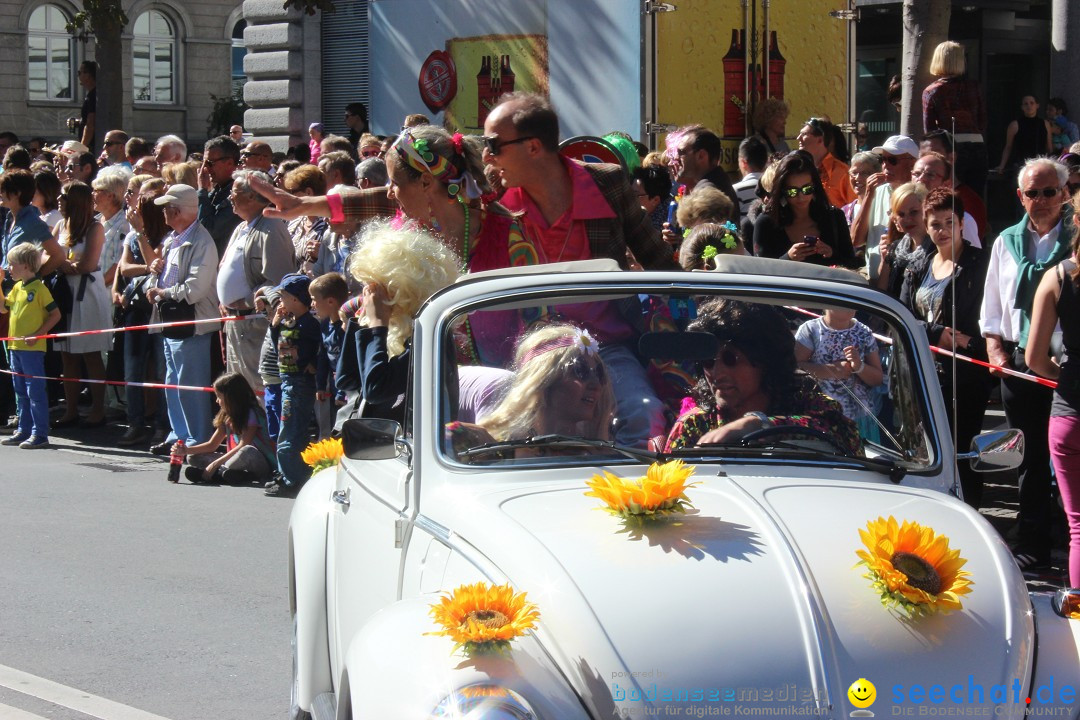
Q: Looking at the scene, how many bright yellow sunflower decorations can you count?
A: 4